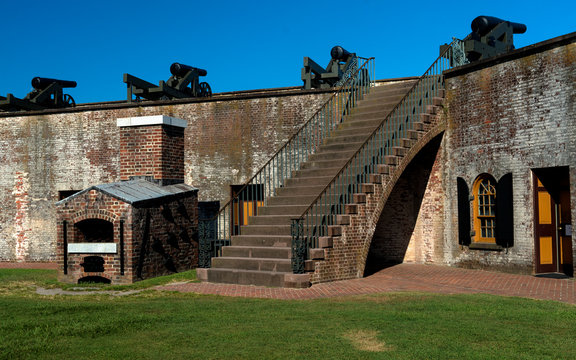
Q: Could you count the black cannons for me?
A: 4